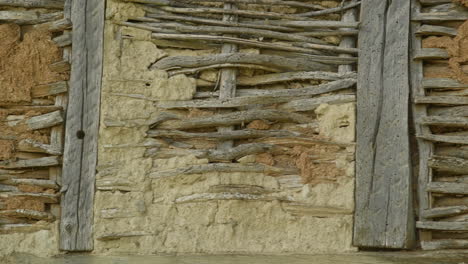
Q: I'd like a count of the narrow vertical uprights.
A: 4